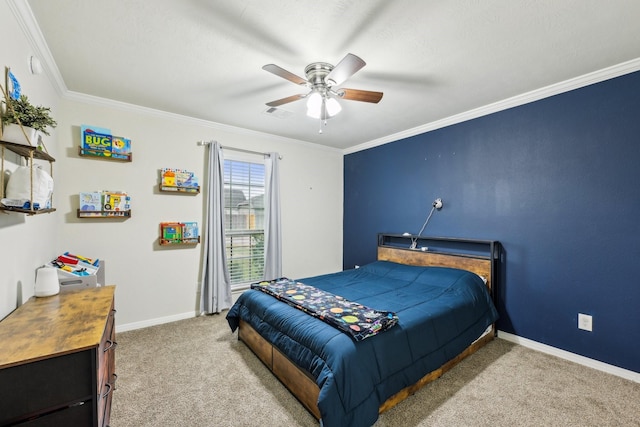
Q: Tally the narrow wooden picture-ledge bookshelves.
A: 4